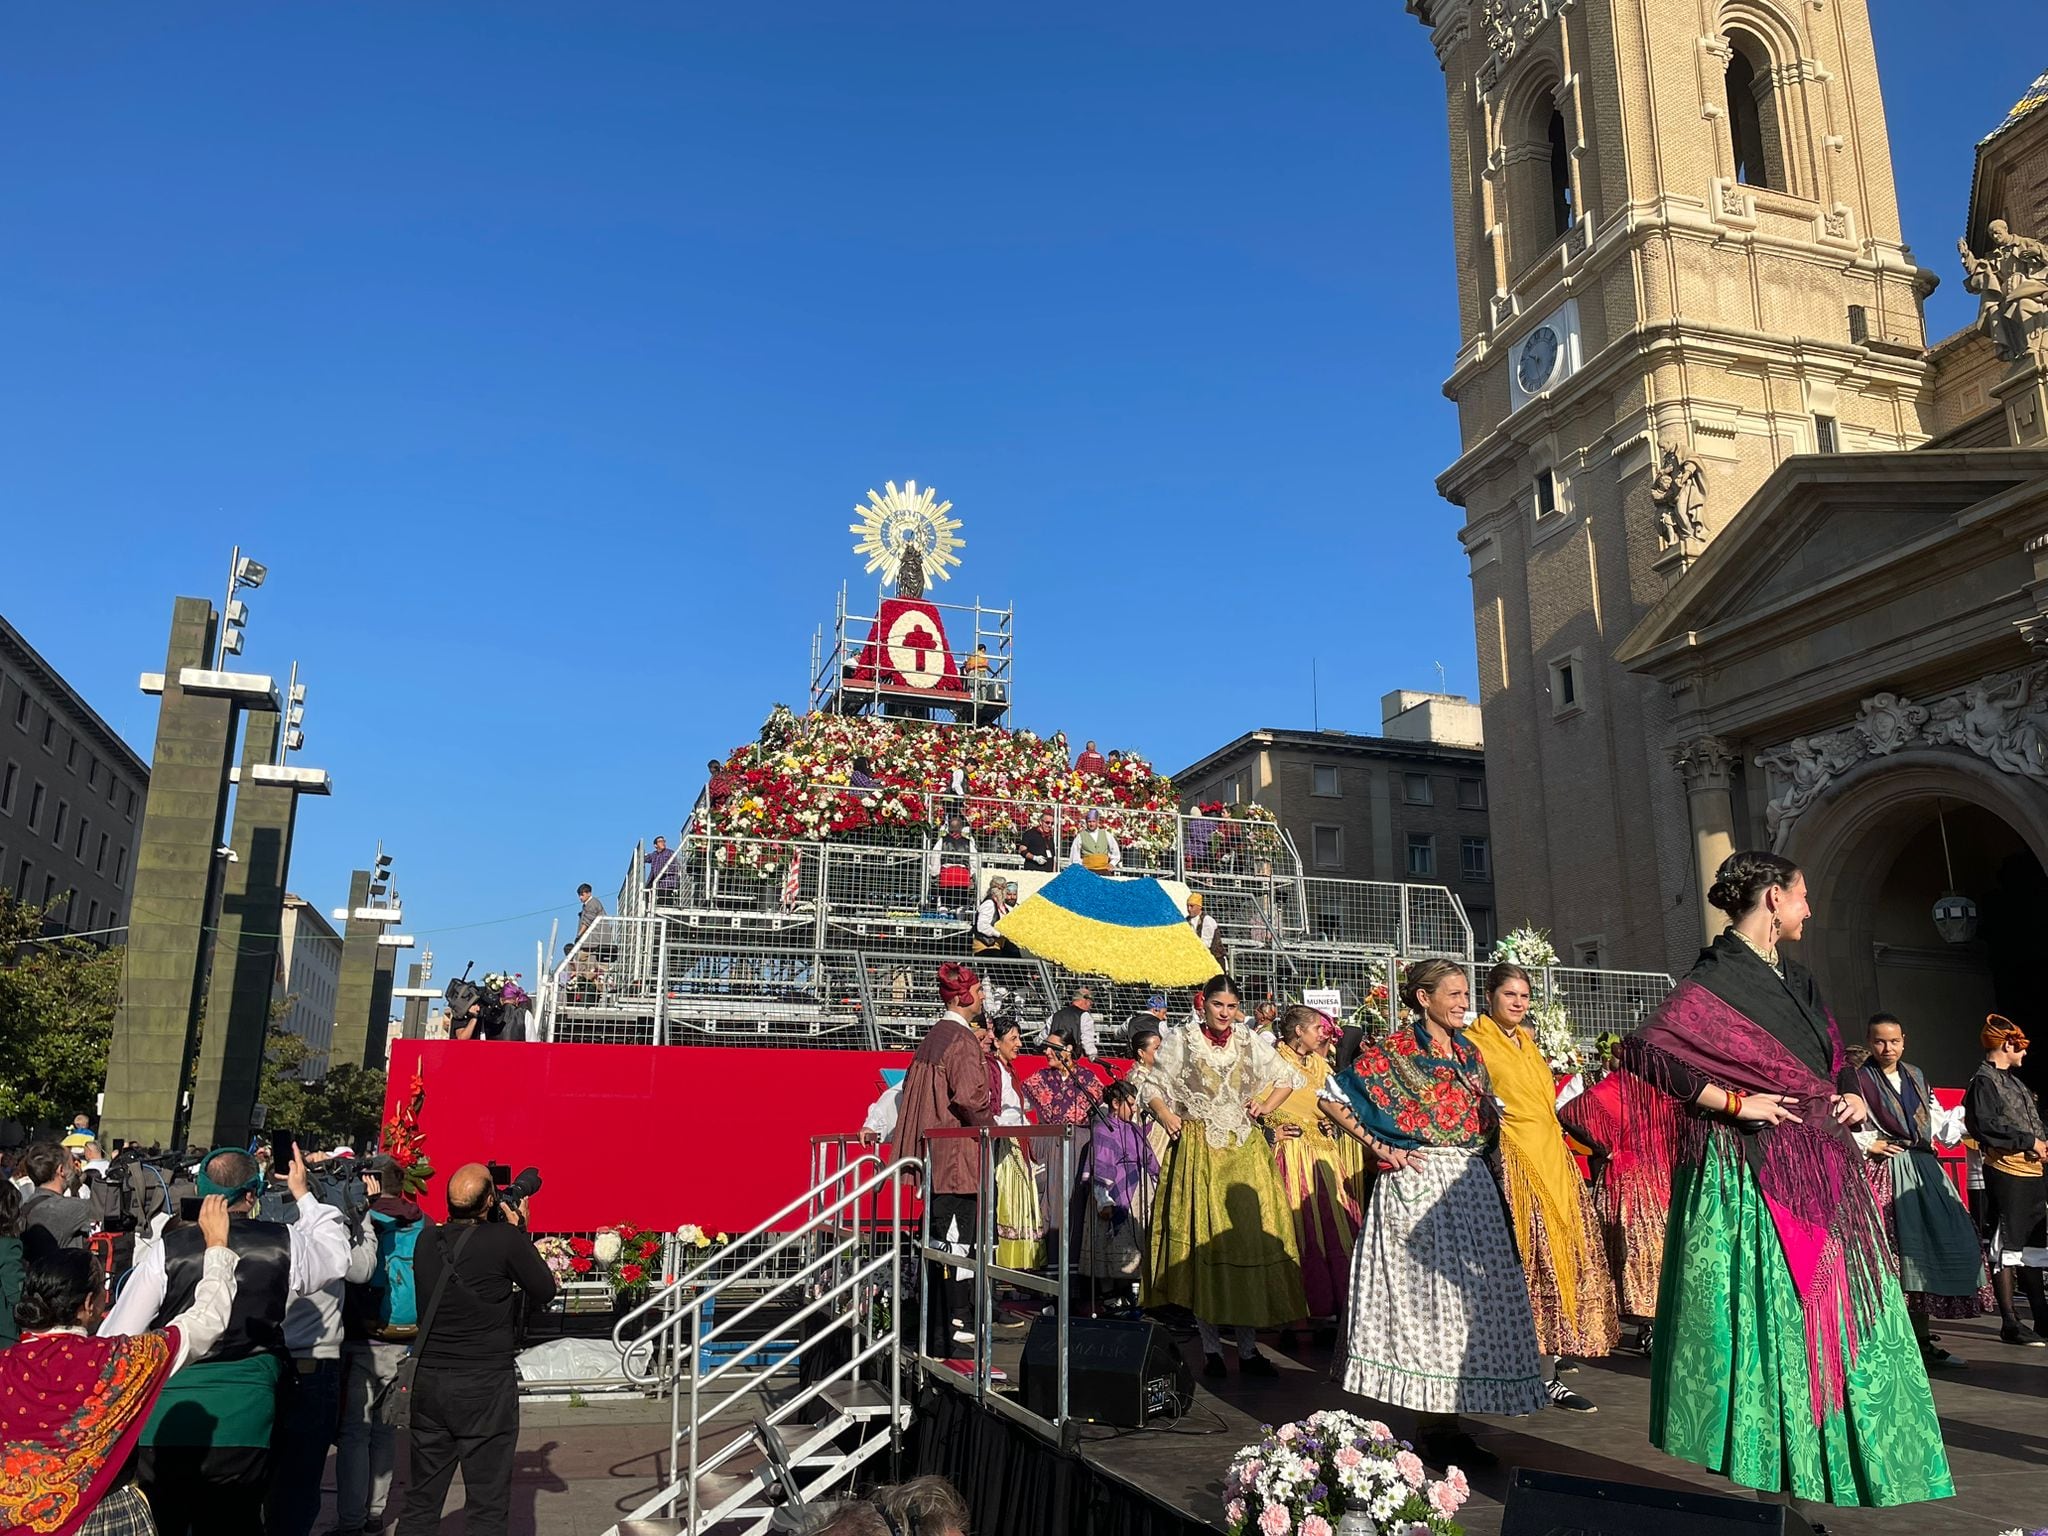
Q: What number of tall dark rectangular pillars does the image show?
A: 5